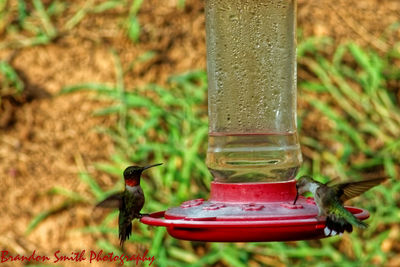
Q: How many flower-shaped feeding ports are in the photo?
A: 5